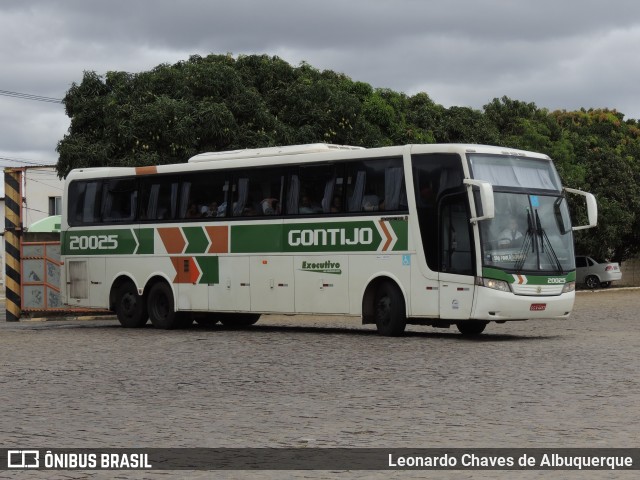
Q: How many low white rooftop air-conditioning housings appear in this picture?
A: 1